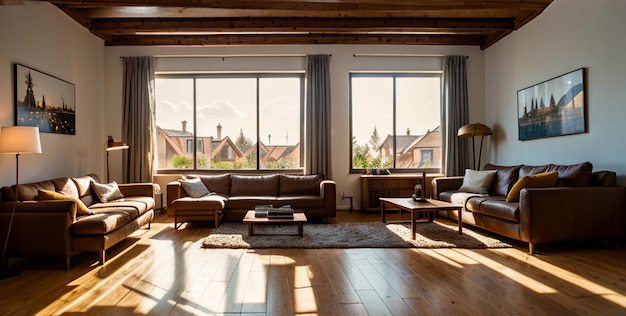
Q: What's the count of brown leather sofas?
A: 3